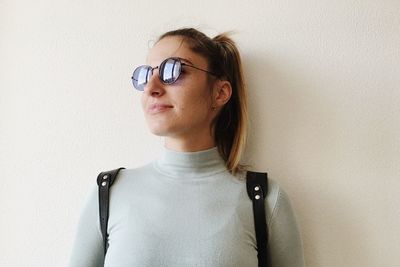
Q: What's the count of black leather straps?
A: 2